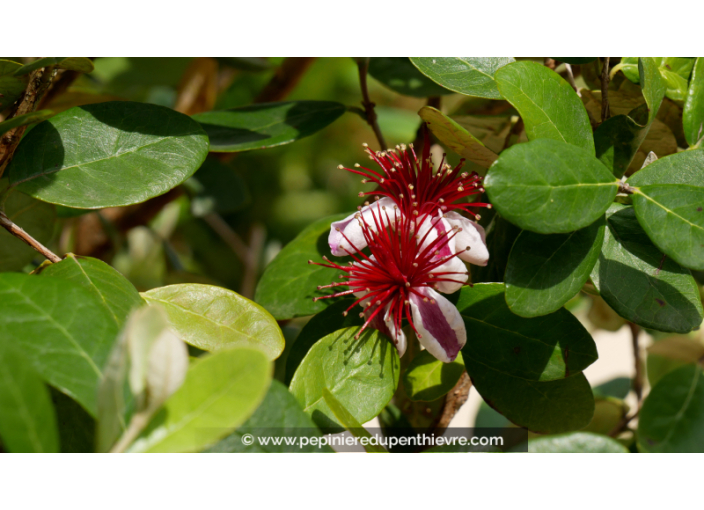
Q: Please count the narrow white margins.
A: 2